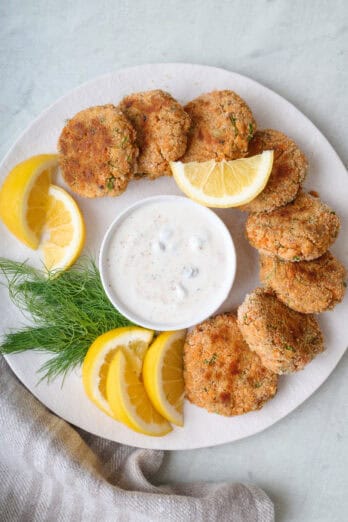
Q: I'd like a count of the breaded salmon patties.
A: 8